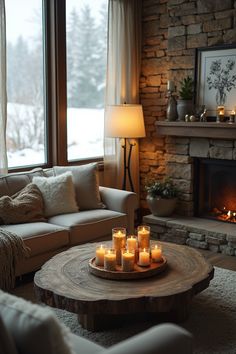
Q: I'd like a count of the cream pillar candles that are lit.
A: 8